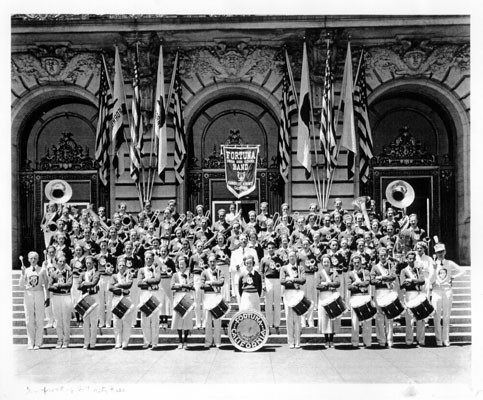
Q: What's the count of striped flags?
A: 6